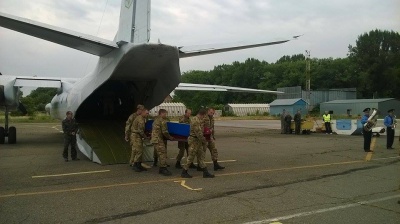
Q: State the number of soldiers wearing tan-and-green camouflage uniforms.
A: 6